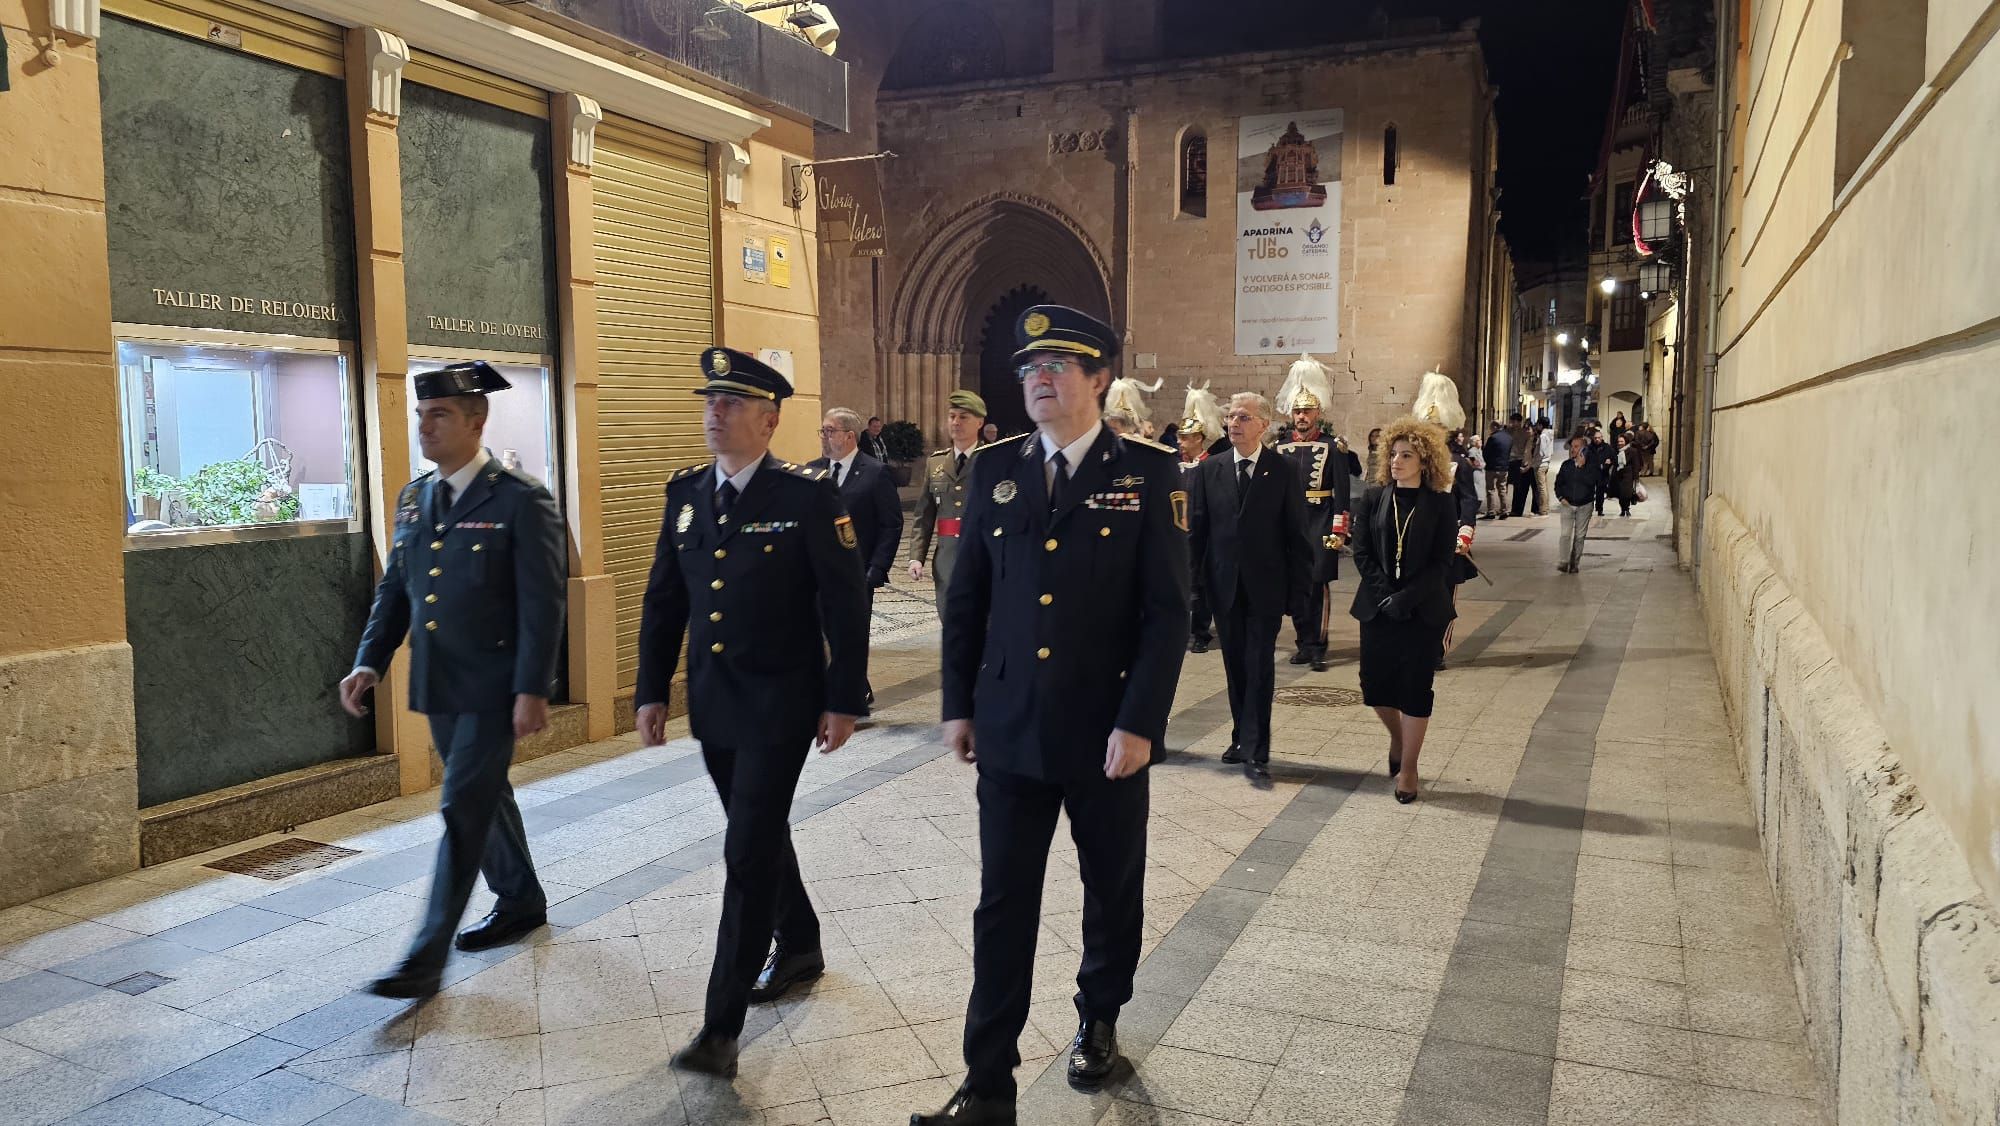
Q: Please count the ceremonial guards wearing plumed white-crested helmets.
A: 4